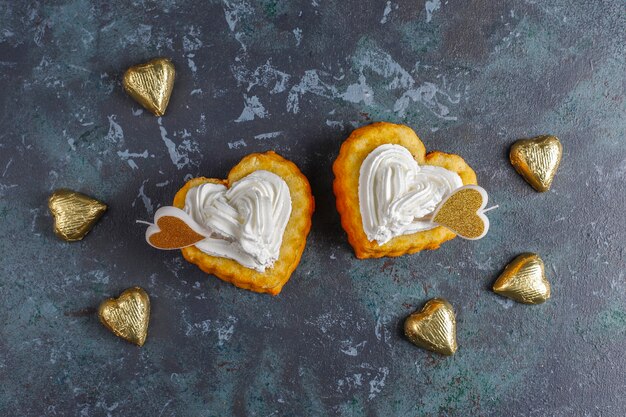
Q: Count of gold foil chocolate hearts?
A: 6